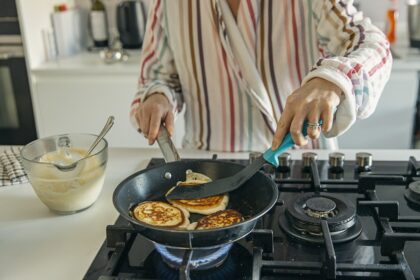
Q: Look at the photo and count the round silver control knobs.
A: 5